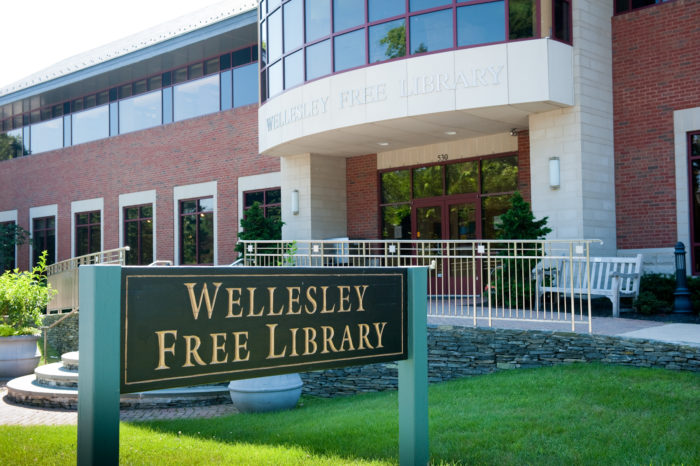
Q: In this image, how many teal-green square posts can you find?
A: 2